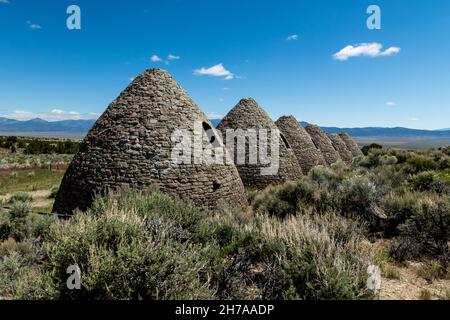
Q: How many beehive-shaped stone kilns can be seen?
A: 6